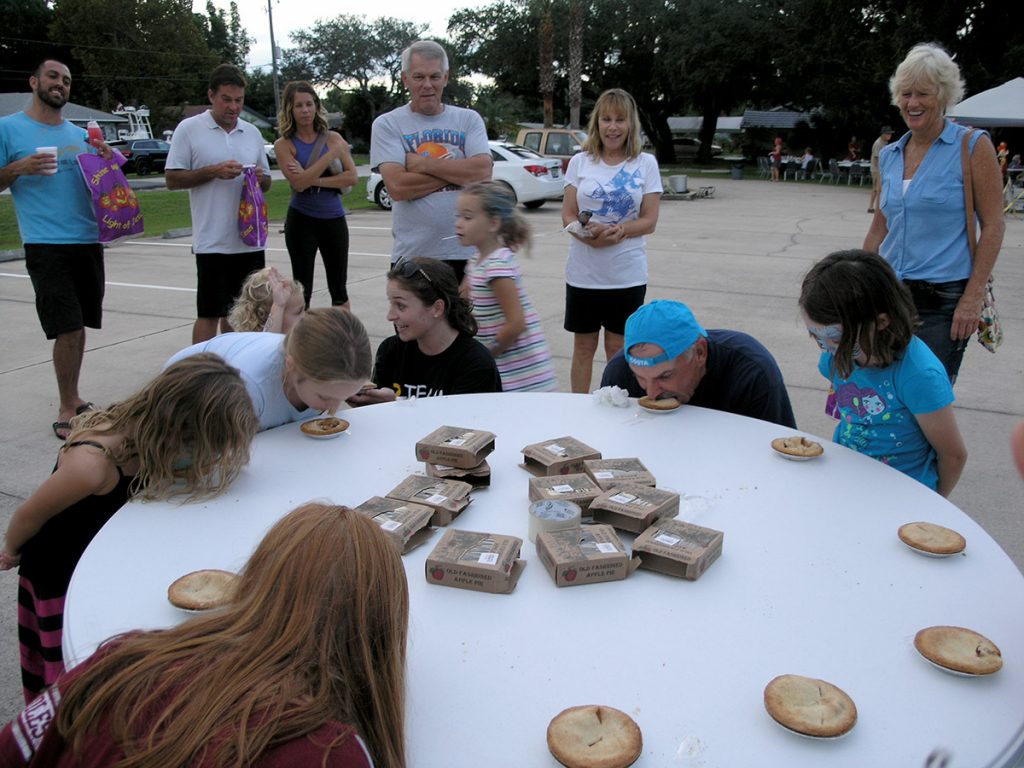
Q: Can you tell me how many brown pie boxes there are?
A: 11